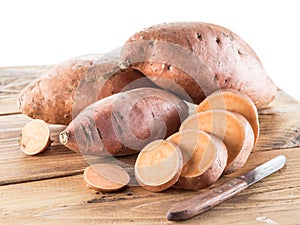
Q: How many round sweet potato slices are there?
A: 6